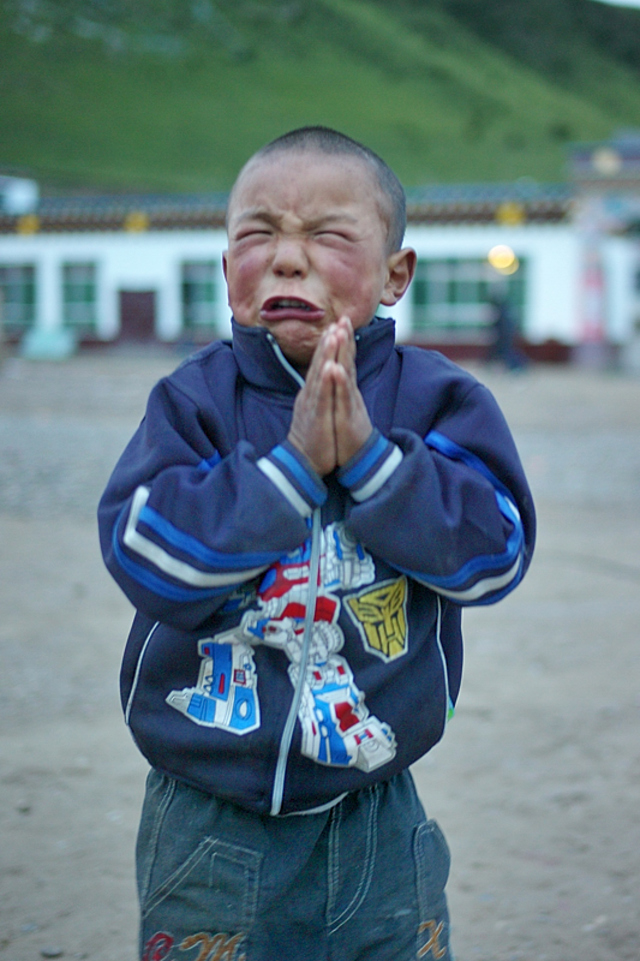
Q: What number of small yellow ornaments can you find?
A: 3